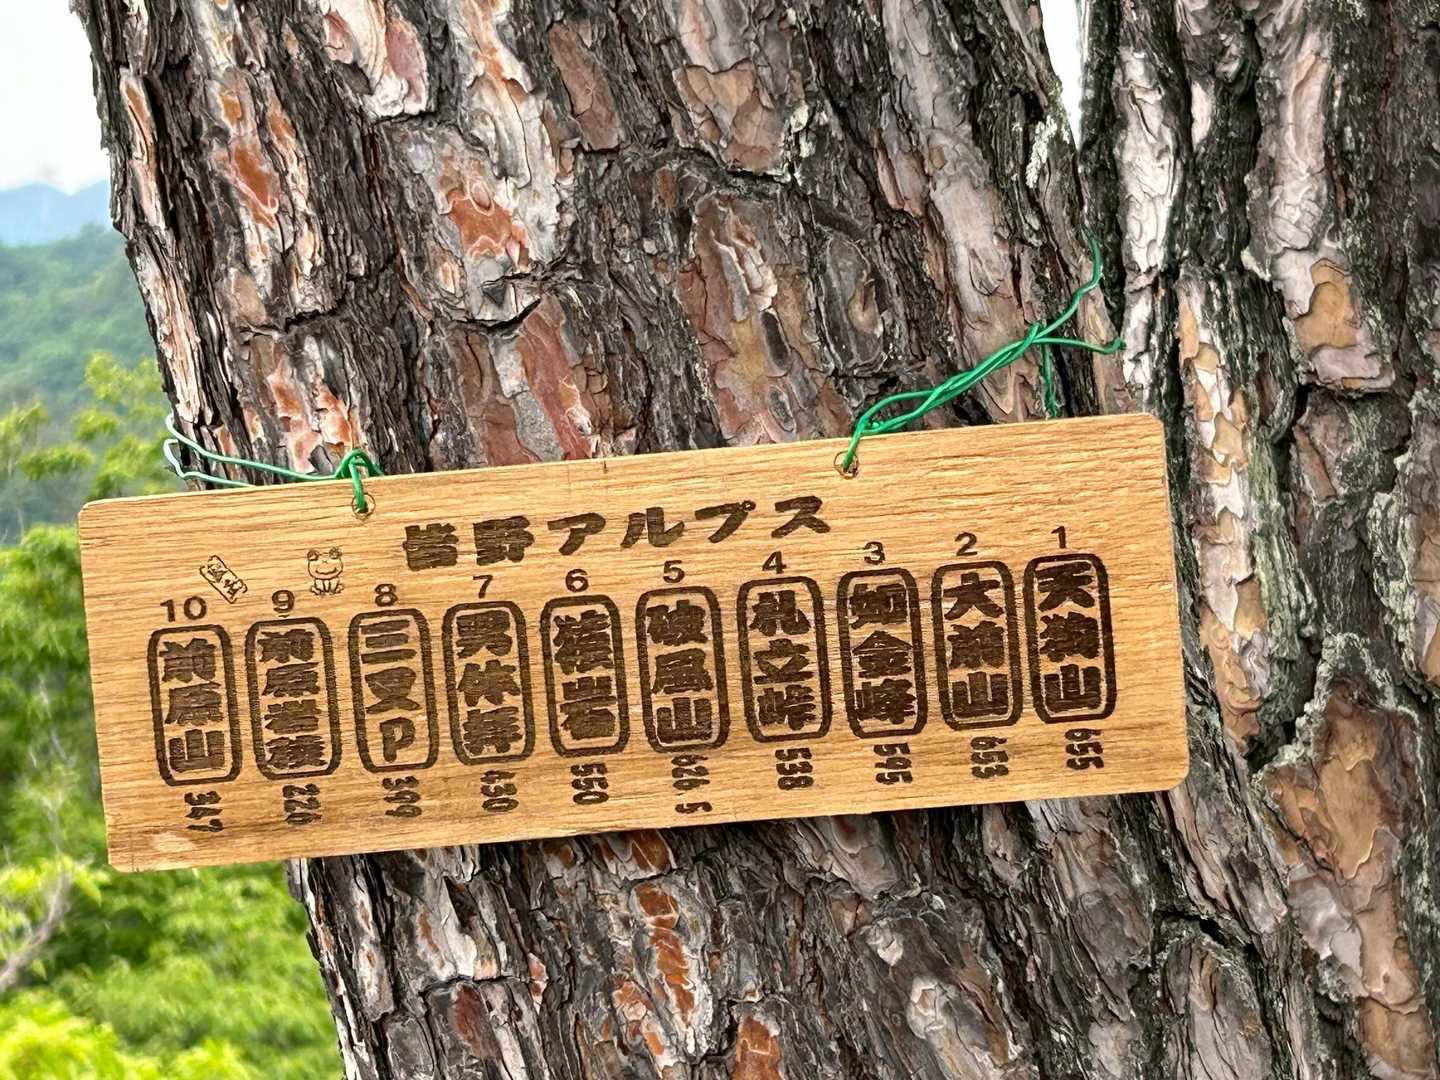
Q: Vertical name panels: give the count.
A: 10